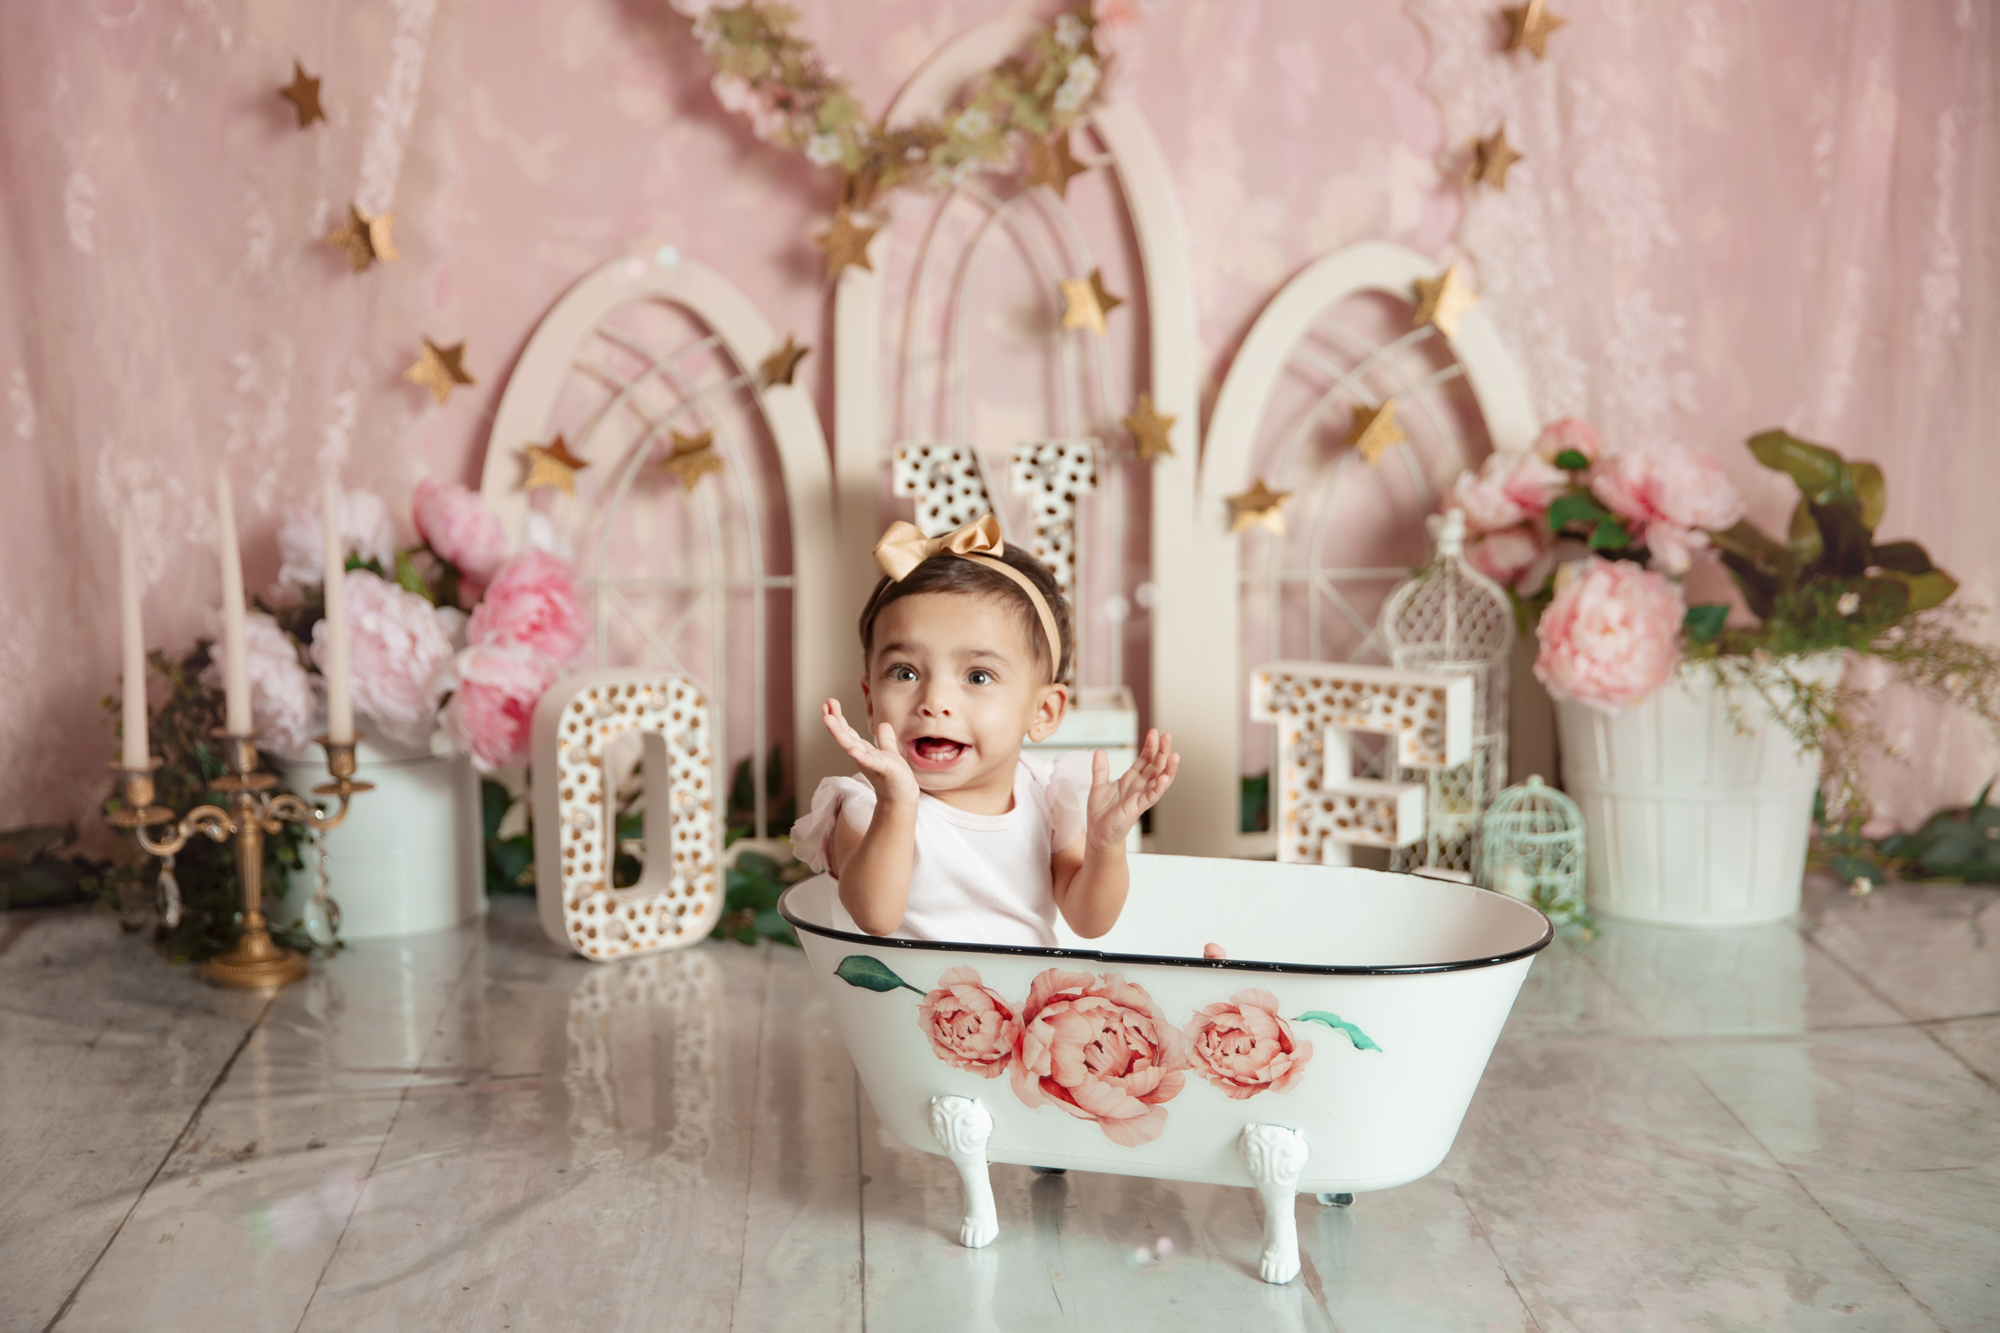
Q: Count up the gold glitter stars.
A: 15